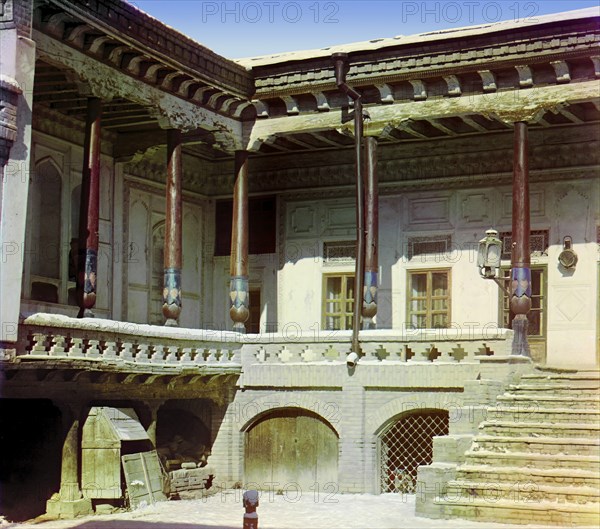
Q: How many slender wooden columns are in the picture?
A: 5